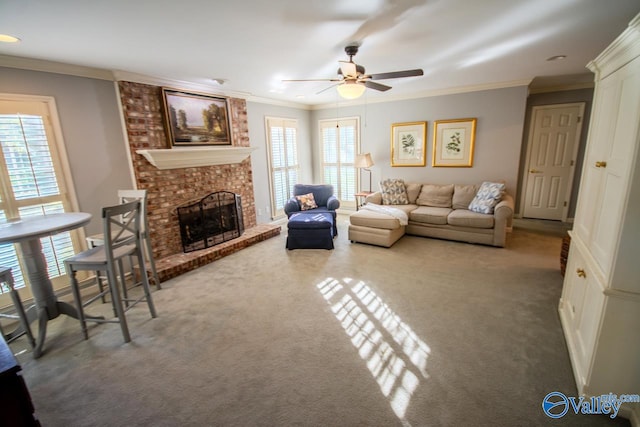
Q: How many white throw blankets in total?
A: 1